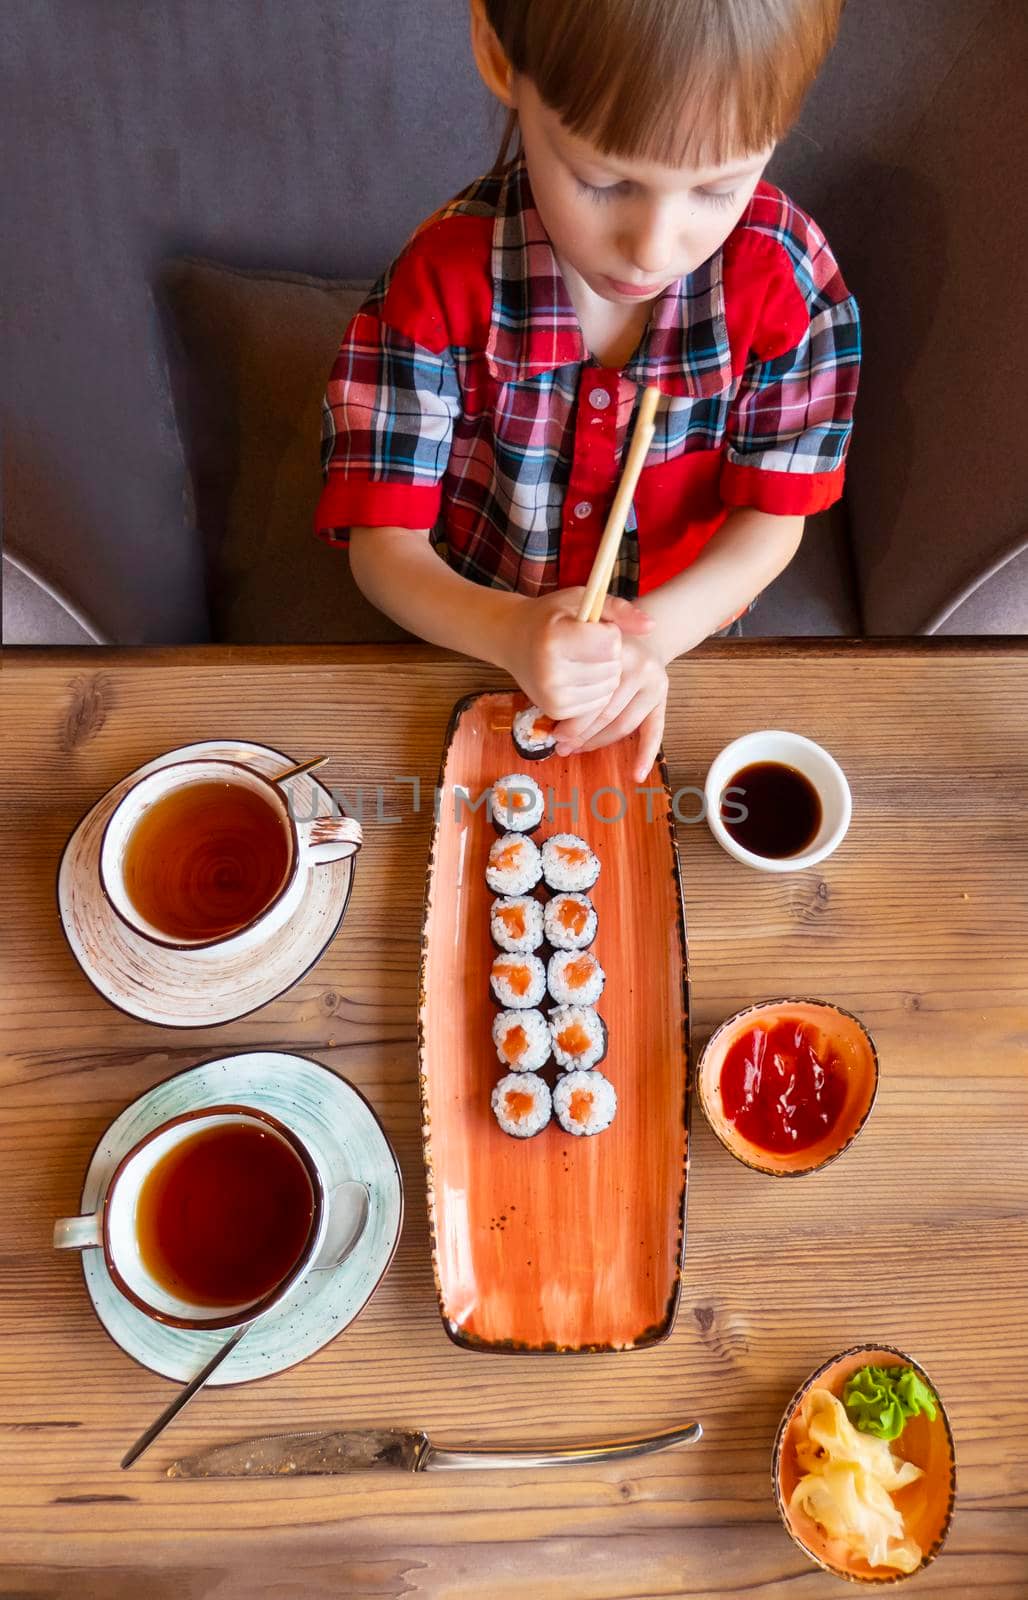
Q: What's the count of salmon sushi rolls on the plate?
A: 12